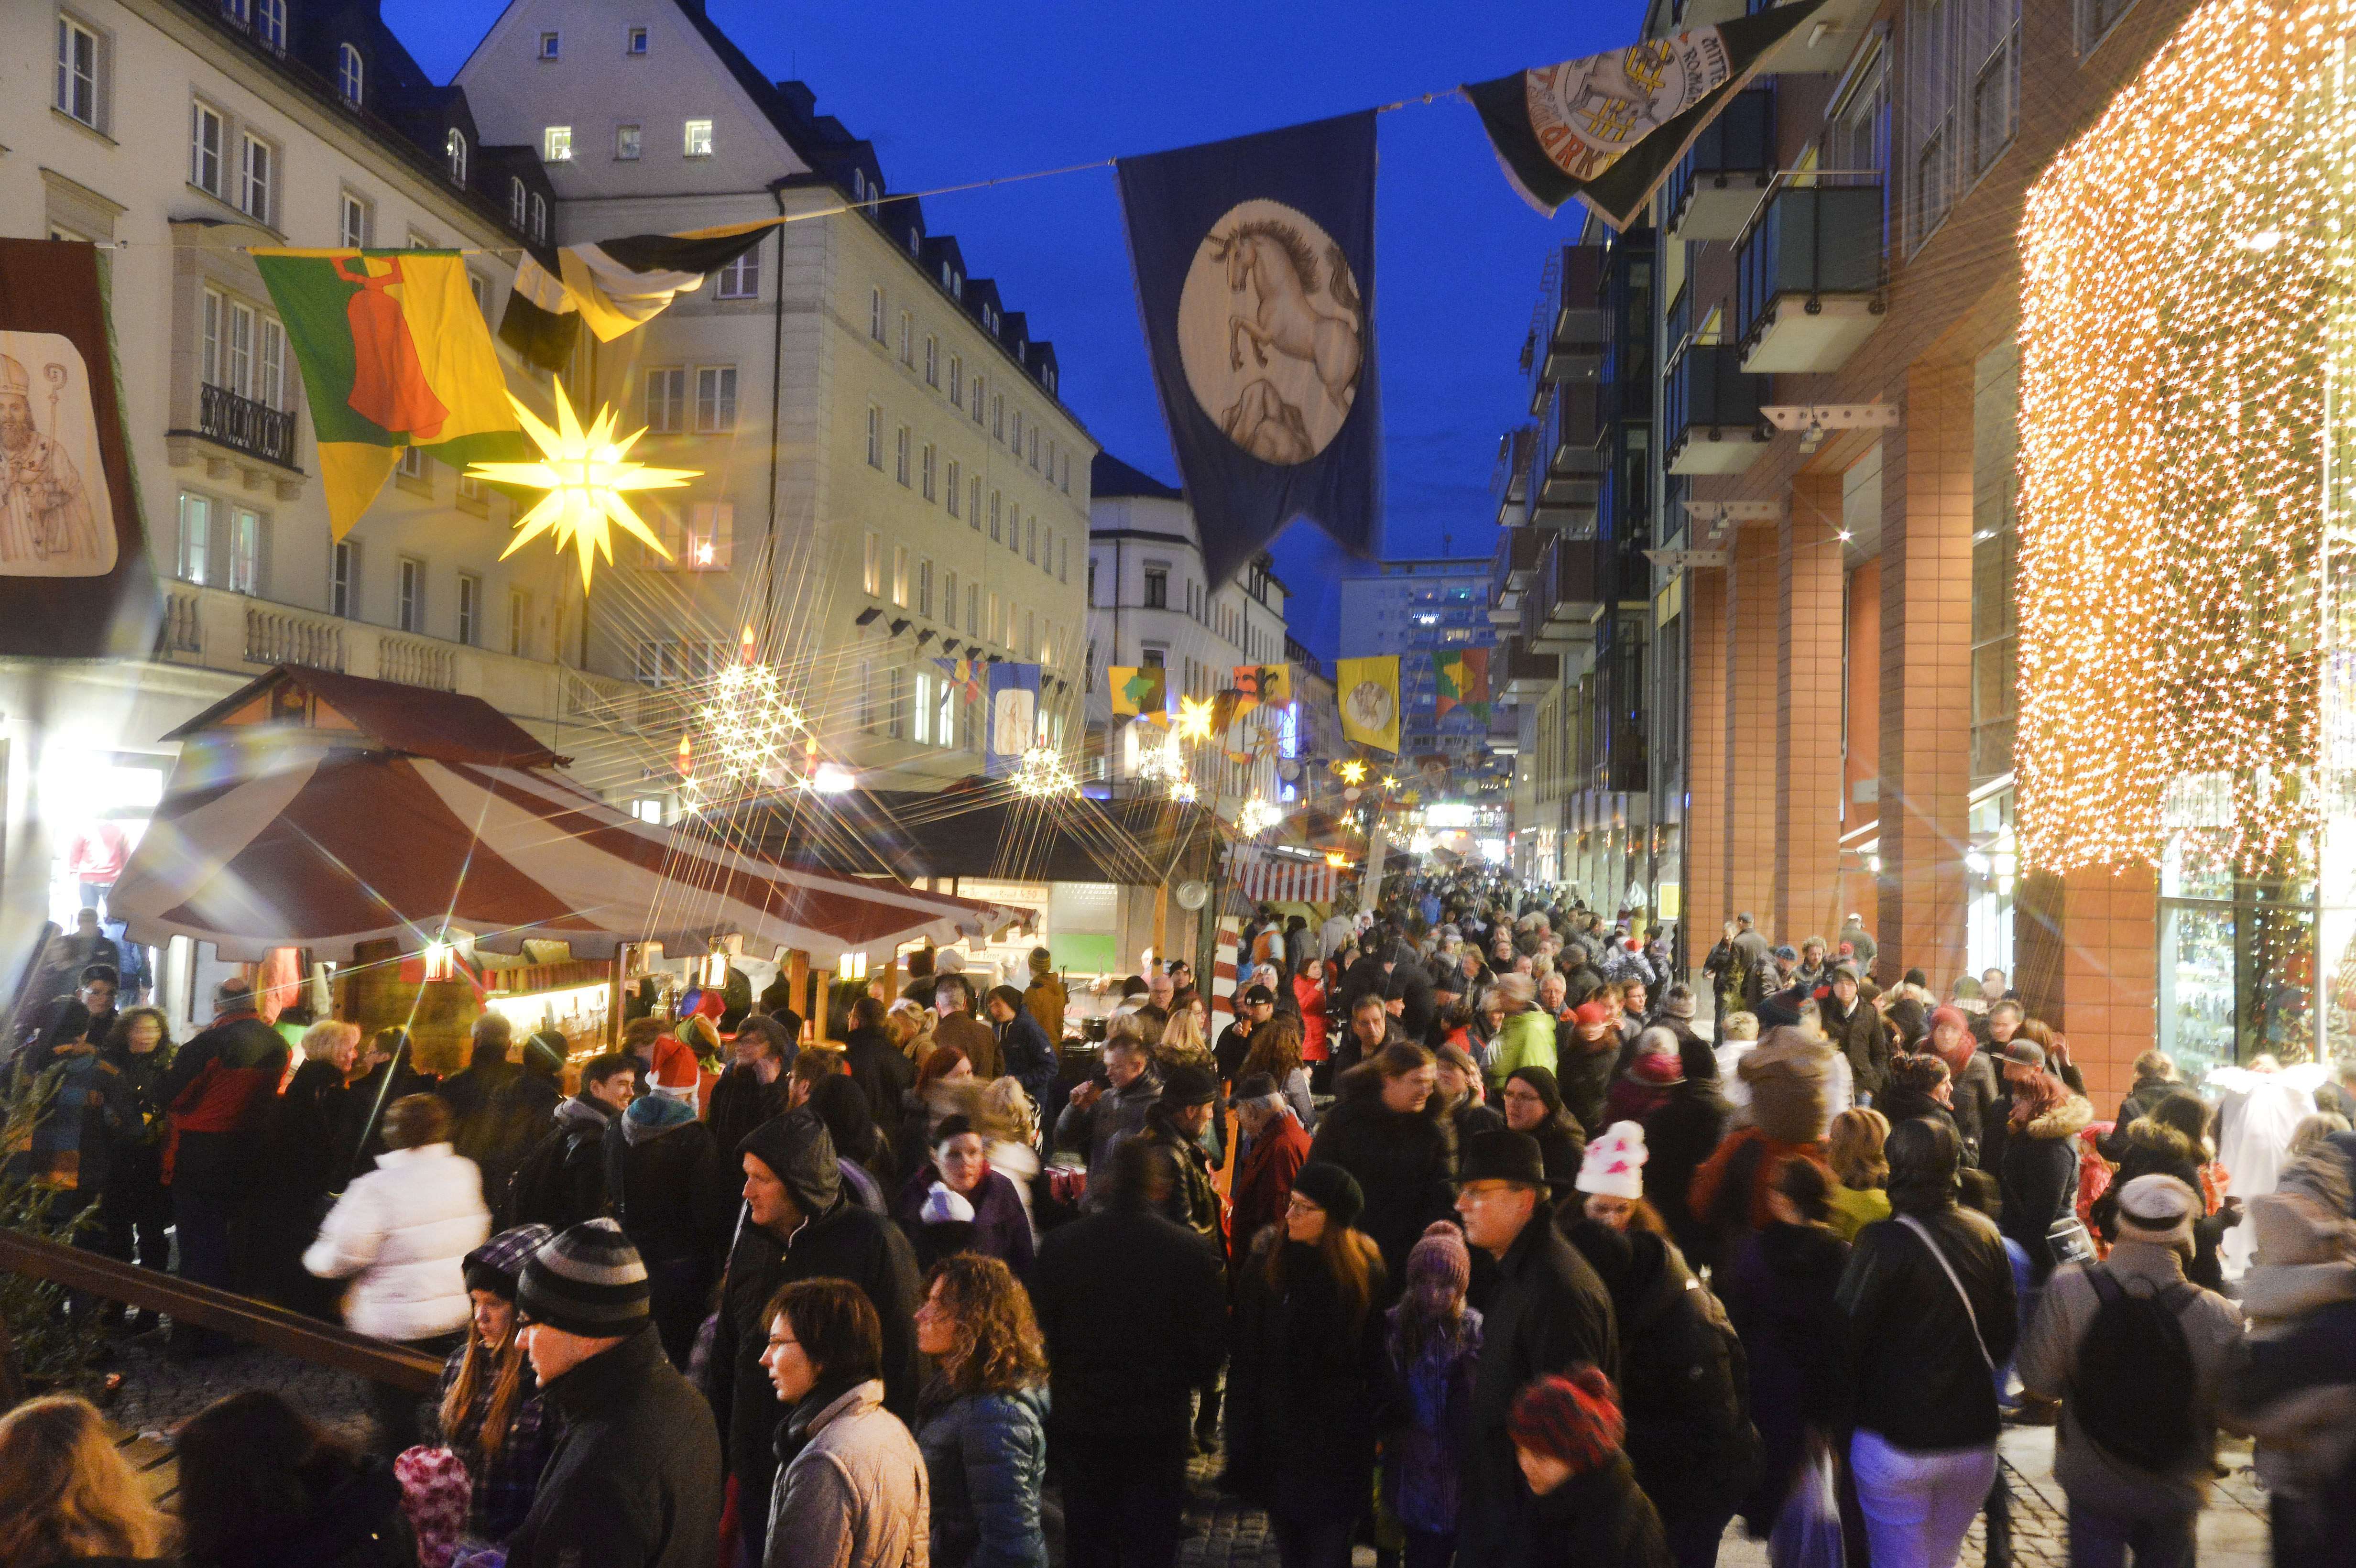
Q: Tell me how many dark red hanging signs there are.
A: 1